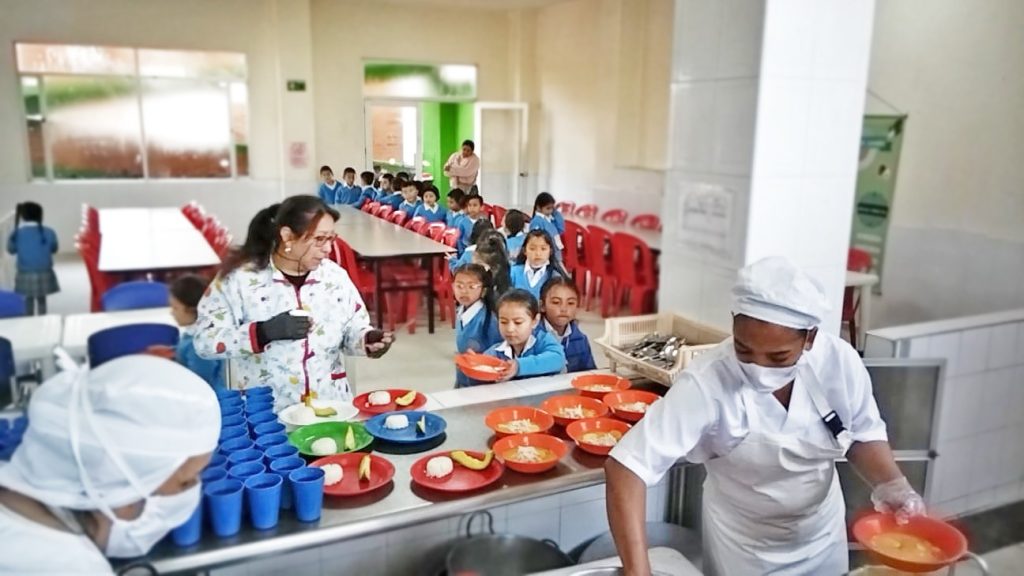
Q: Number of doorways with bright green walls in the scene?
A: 1